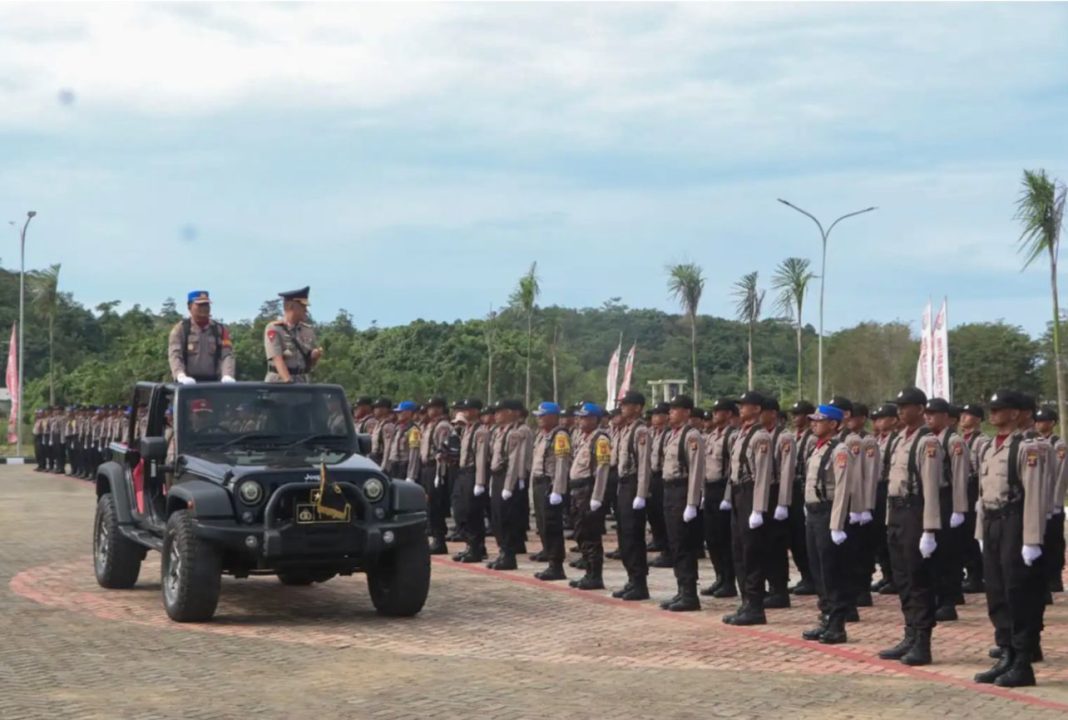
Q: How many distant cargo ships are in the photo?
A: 0